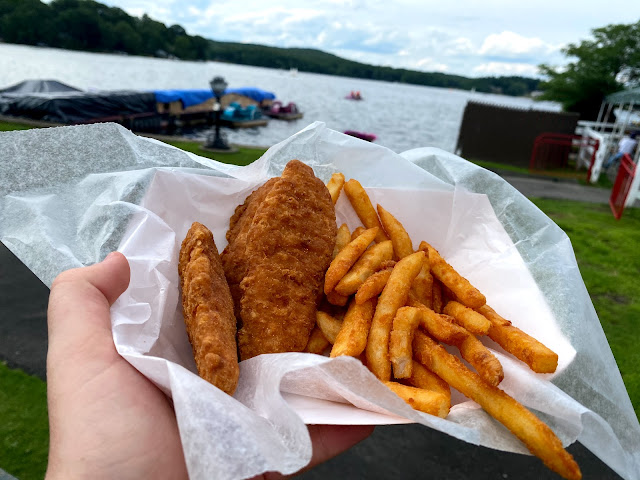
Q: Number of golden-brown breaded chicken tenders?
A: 3